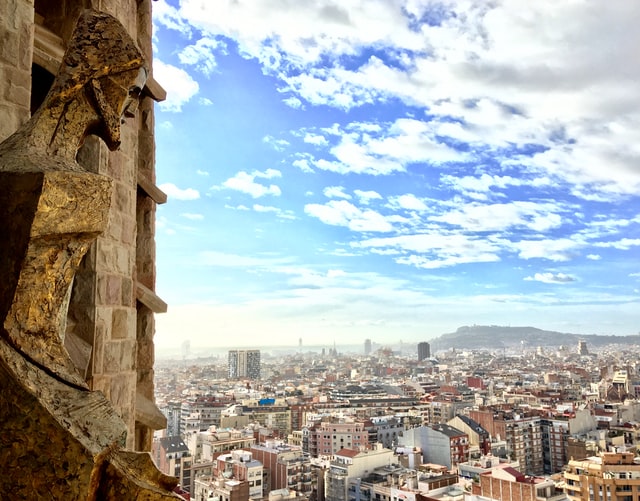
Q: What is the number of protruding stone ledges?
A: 4